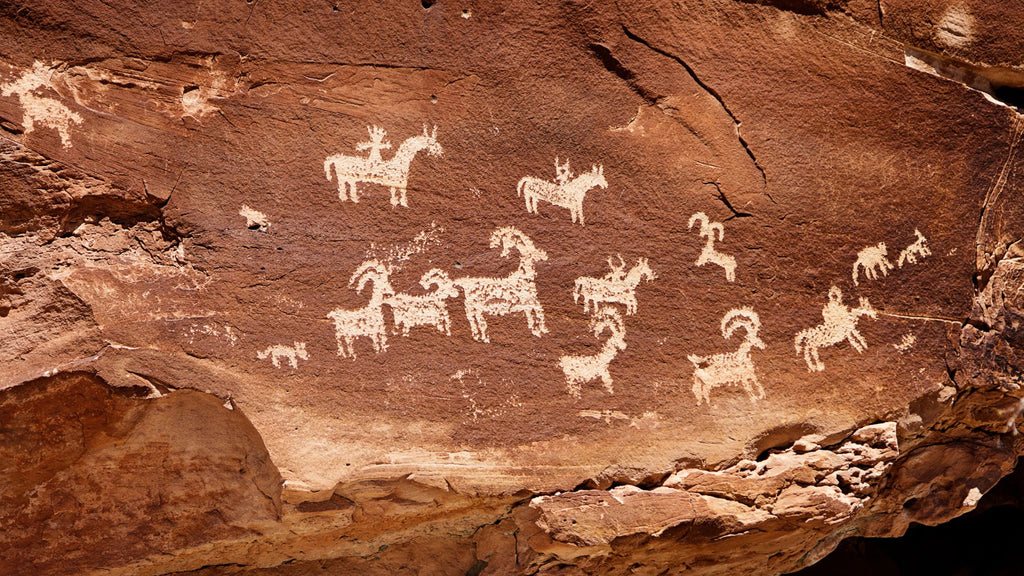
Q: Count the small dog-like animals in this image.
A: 3